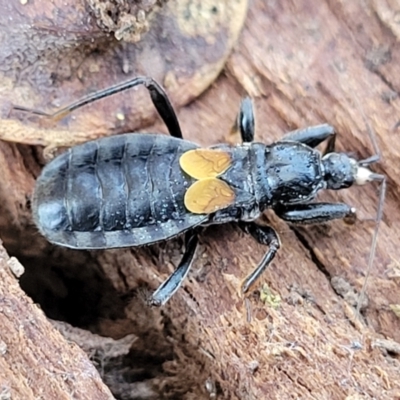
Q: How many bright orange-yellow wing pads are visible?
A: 2